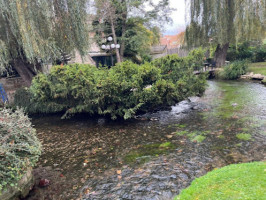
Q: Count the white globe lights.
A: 5